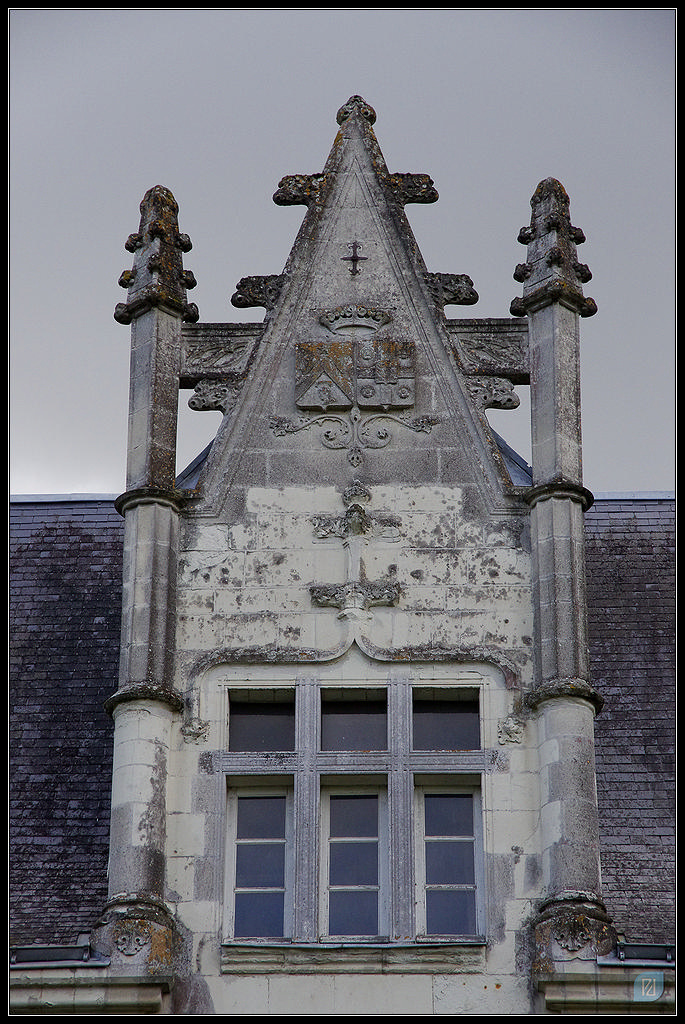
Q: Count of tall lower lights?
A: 3